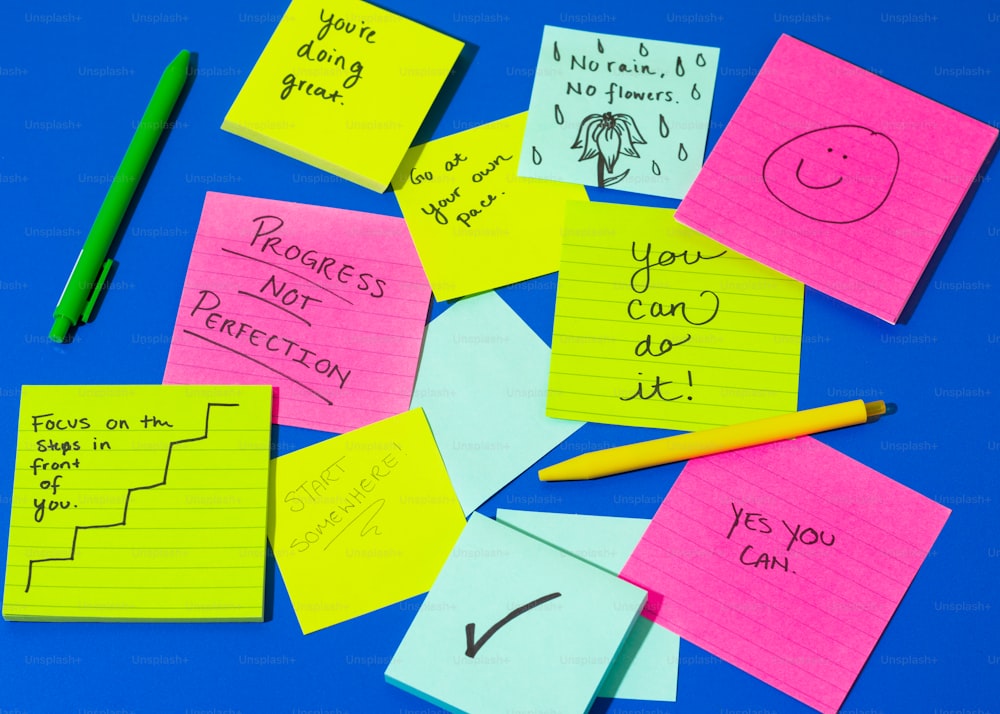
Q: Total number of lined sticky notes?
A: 5